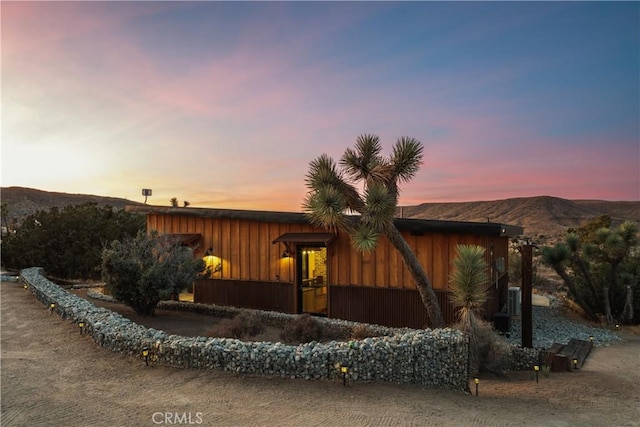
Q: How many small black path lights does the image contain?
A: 11